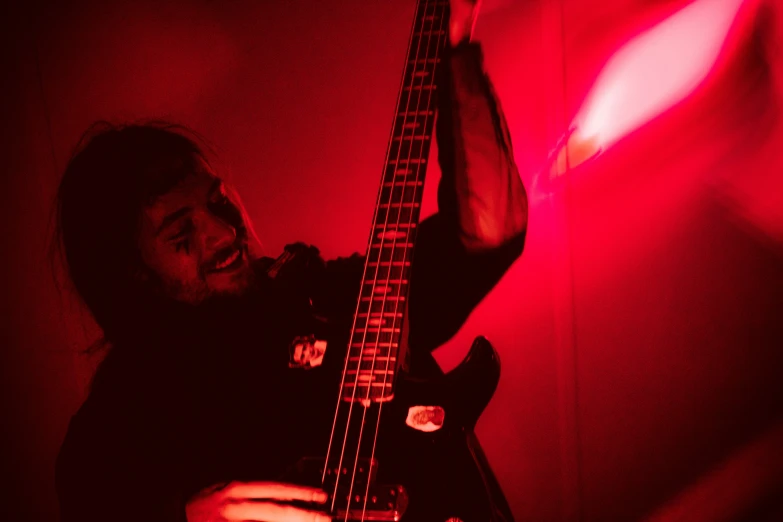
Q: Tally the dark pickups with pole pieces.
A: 2